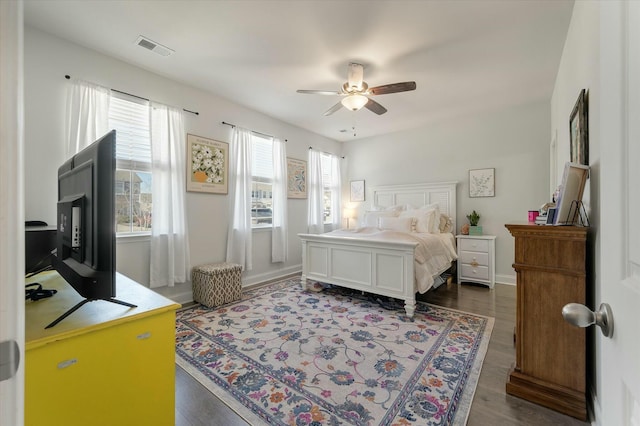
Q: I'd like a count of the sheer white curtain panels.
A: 6